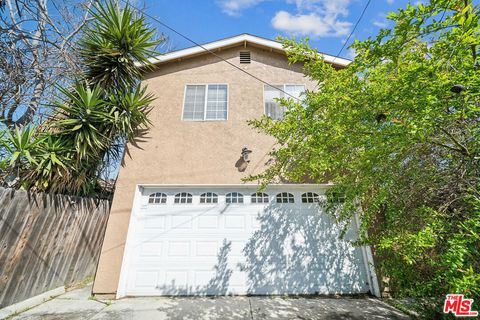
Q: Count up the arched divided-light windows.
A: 8